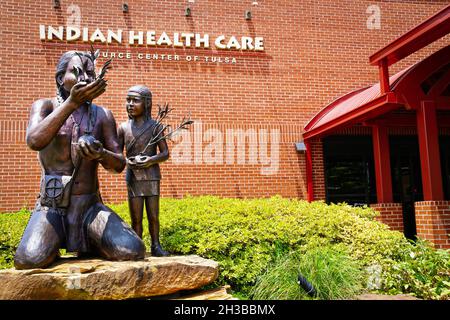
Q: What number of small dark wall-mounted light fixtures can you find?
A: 4